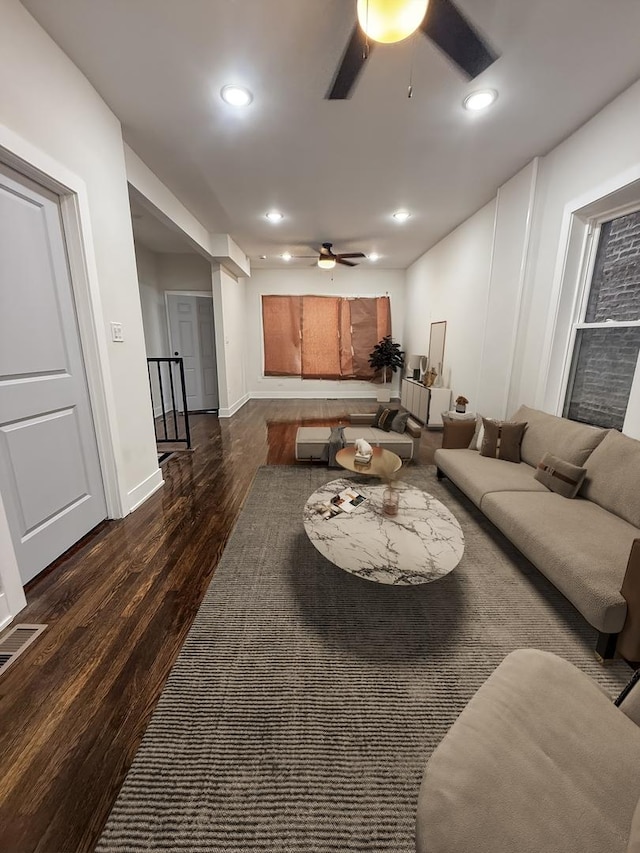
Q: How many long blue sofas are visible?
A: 0